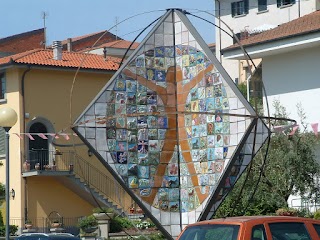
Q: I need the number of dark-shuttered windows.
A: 3